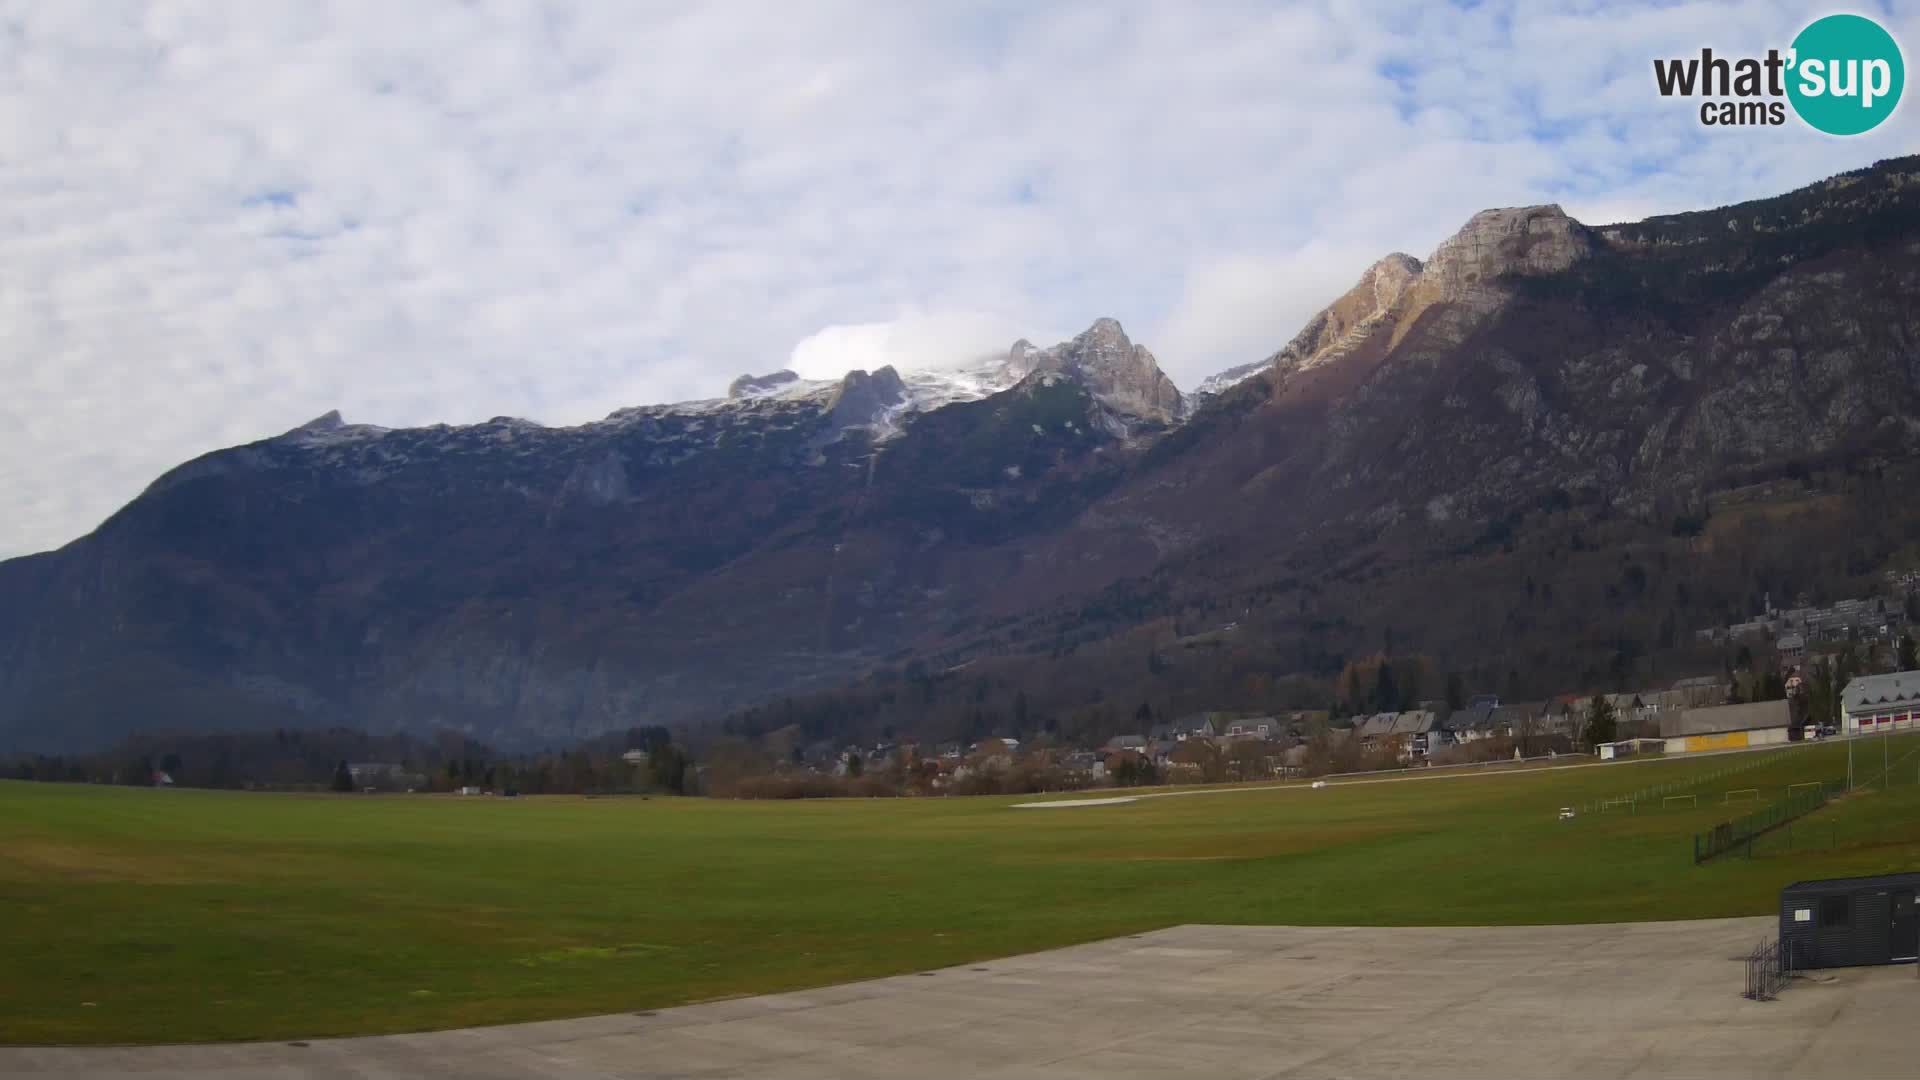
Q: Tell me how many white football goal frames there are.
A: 4